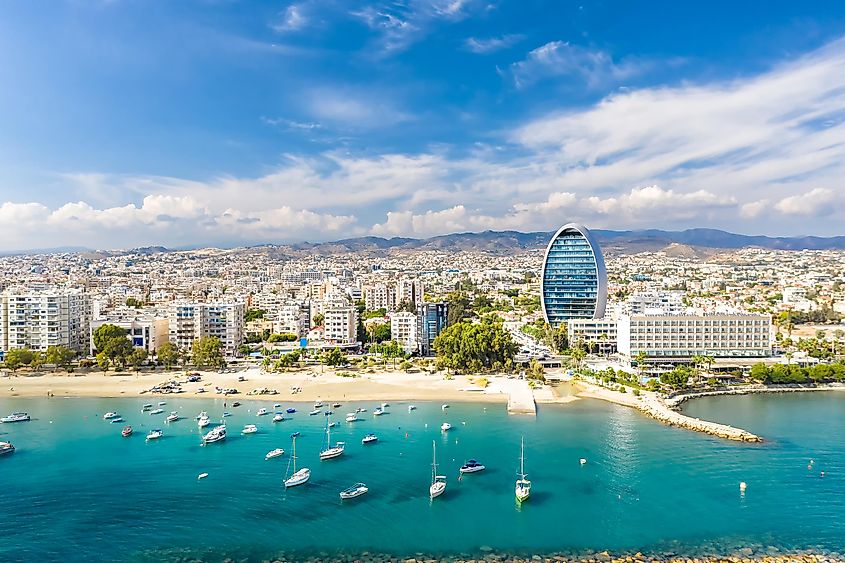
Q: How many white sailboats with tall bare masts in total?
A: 4